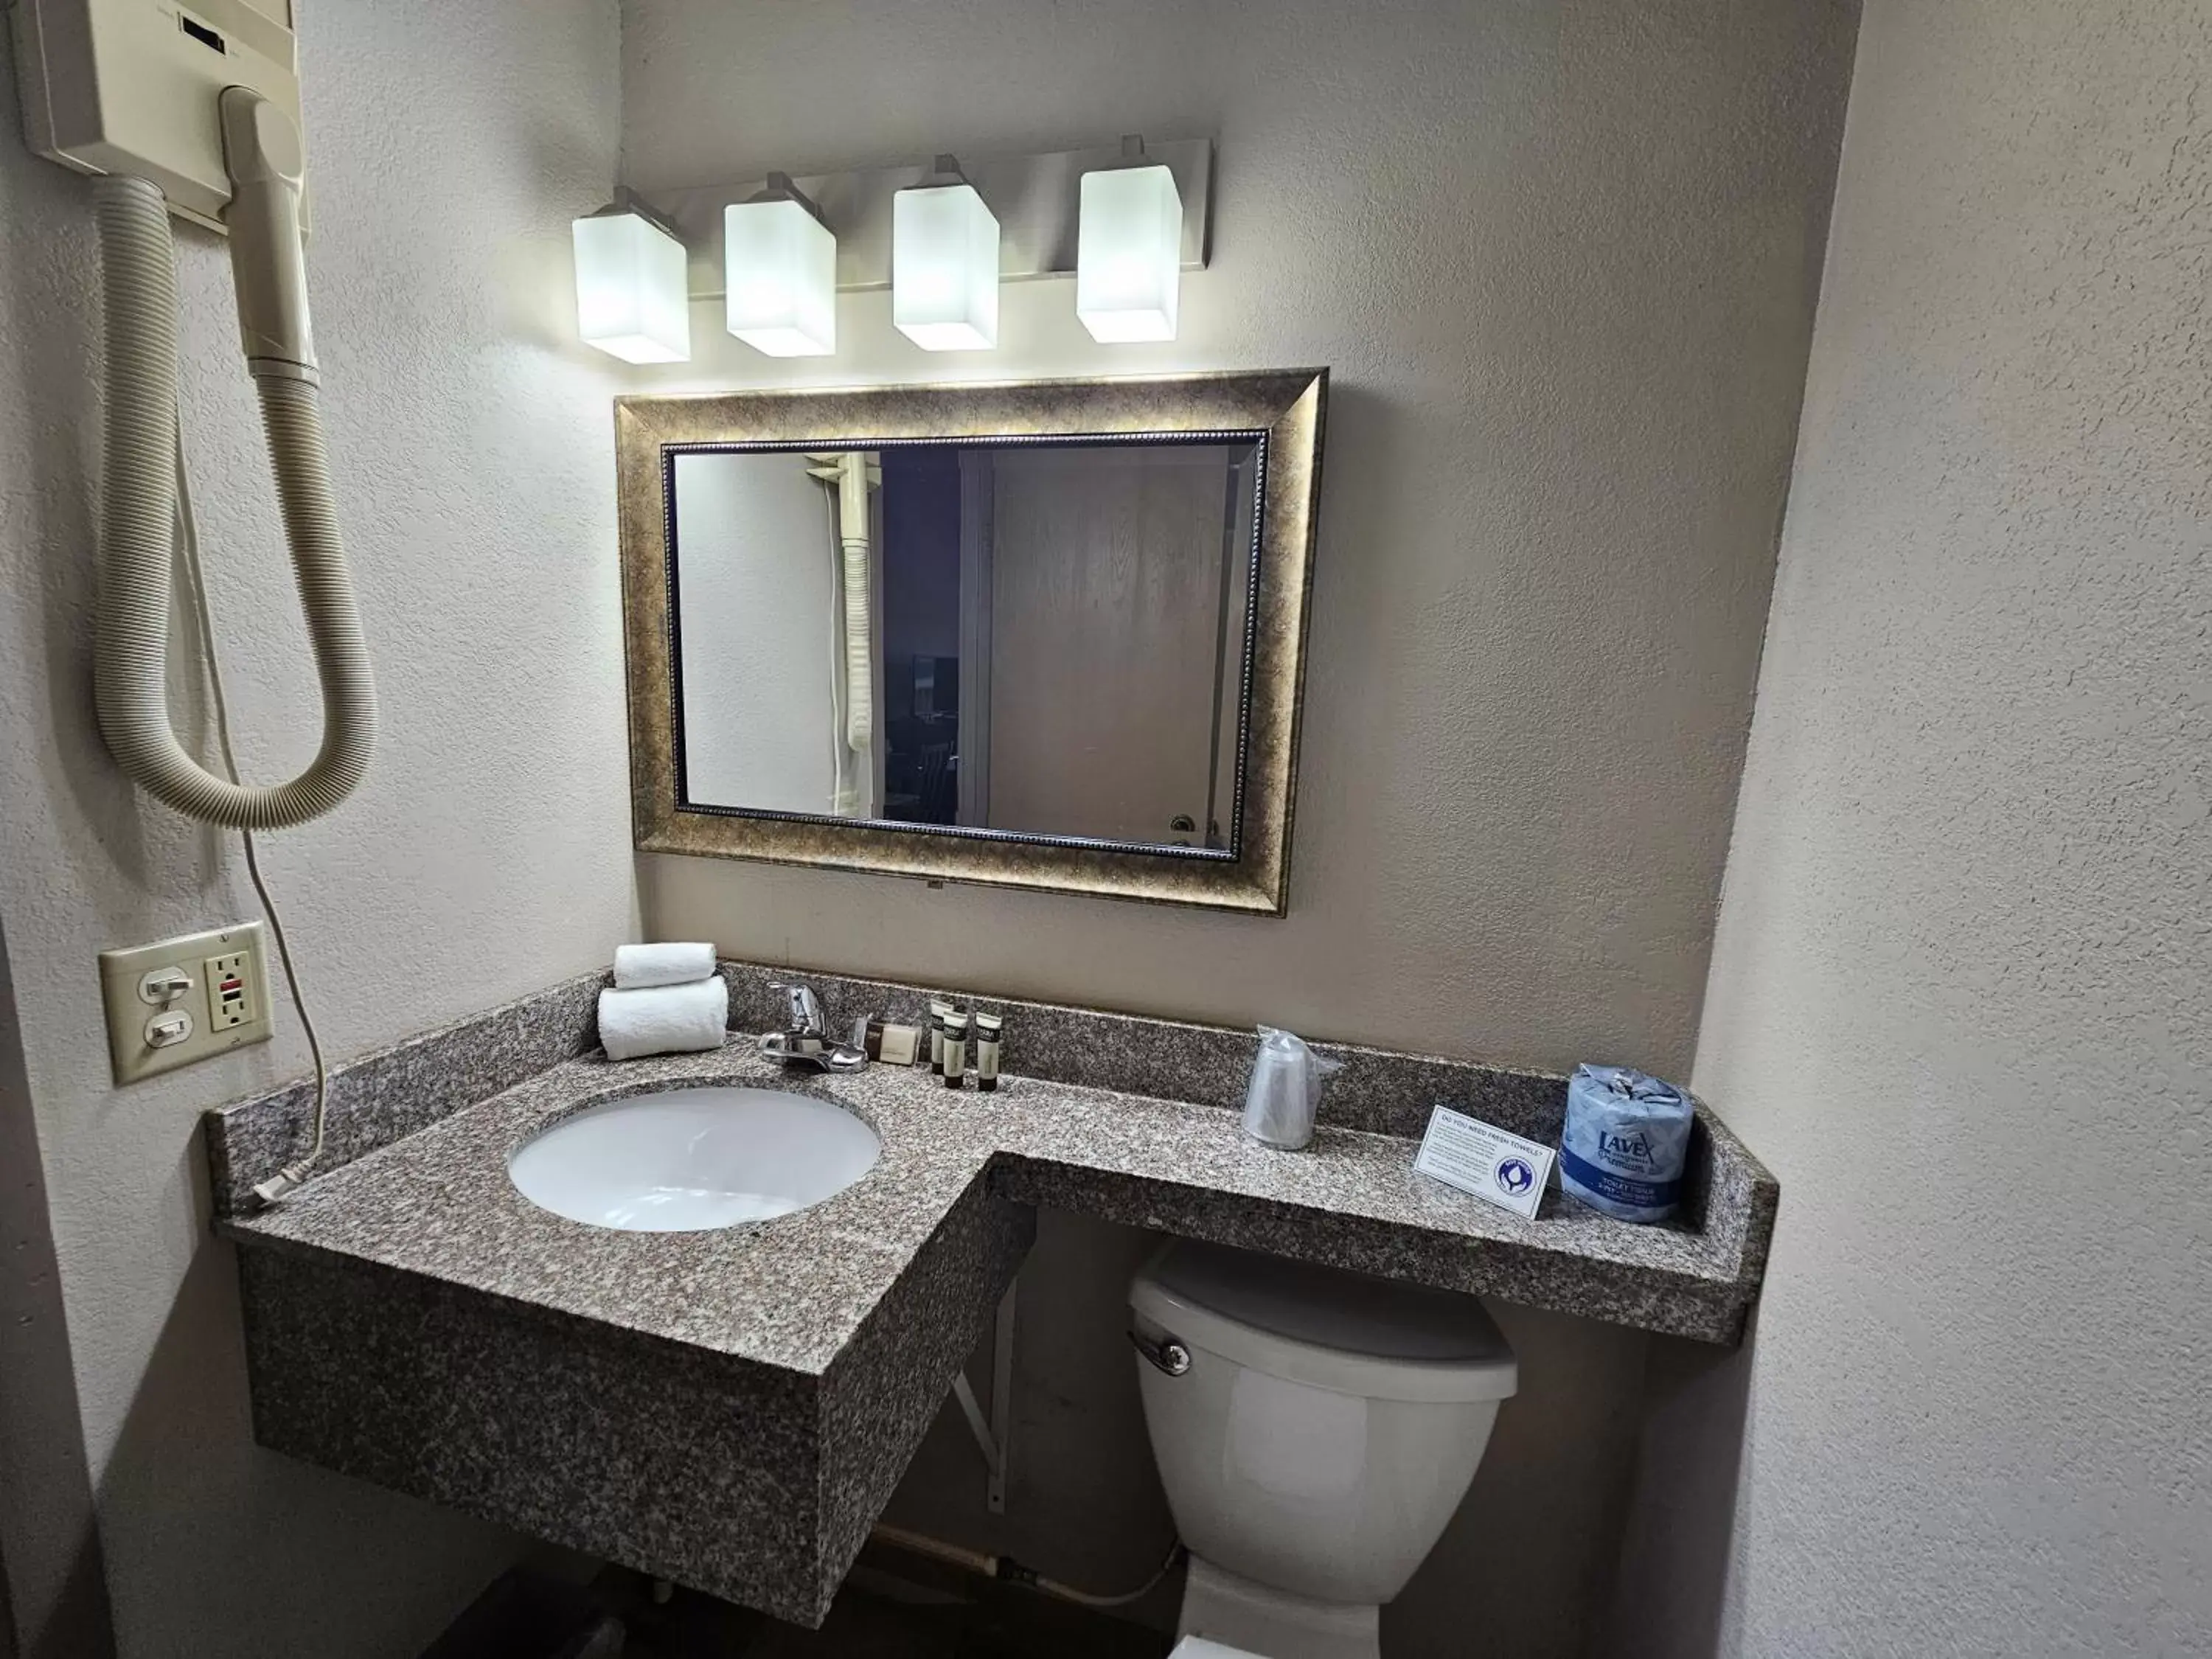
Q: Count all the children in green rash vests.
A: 0